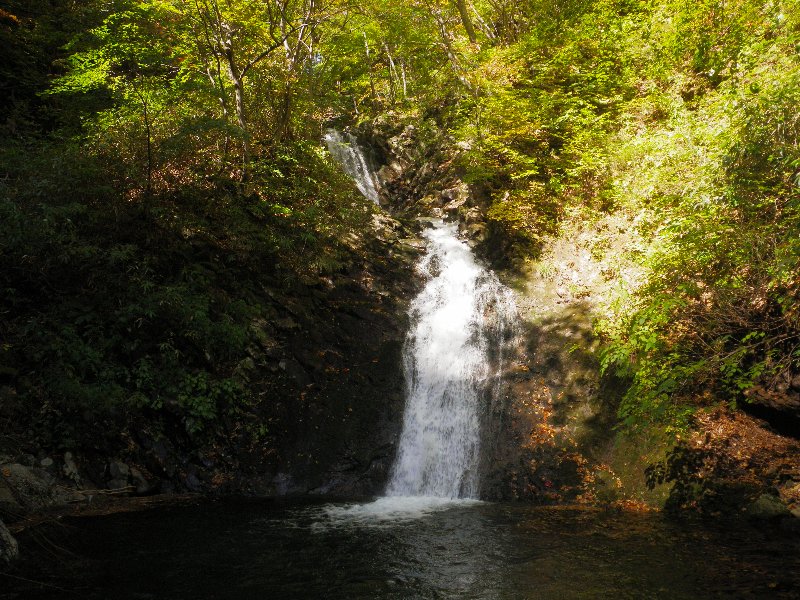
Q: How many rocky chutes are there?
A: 2